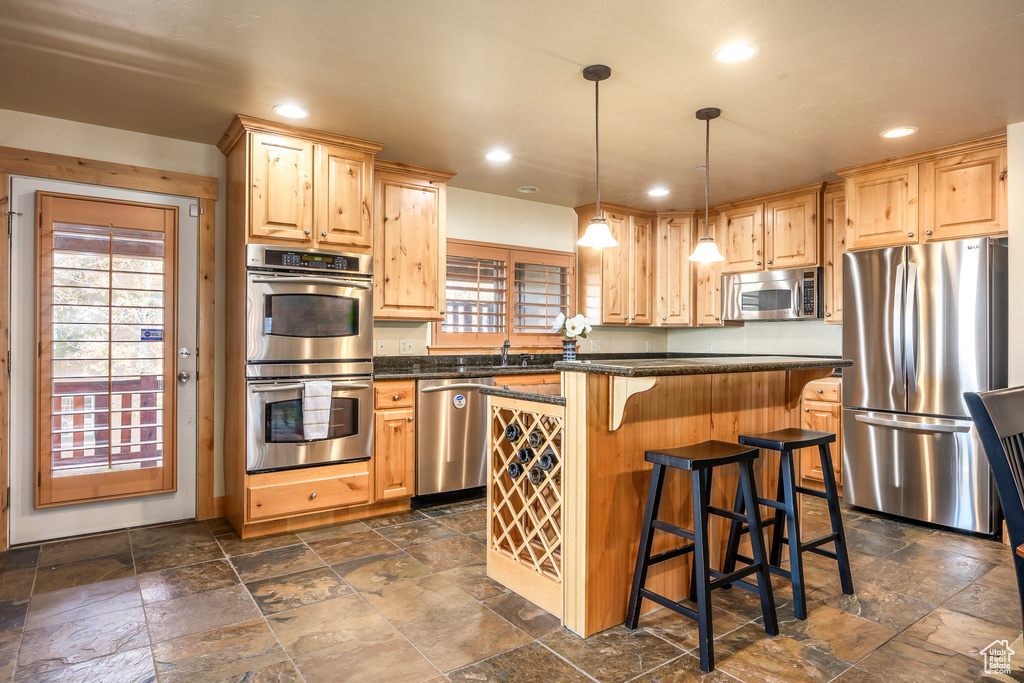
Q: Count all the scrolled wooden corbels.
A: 2